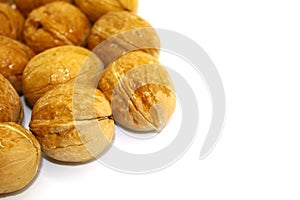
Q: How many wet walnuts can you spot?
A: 11